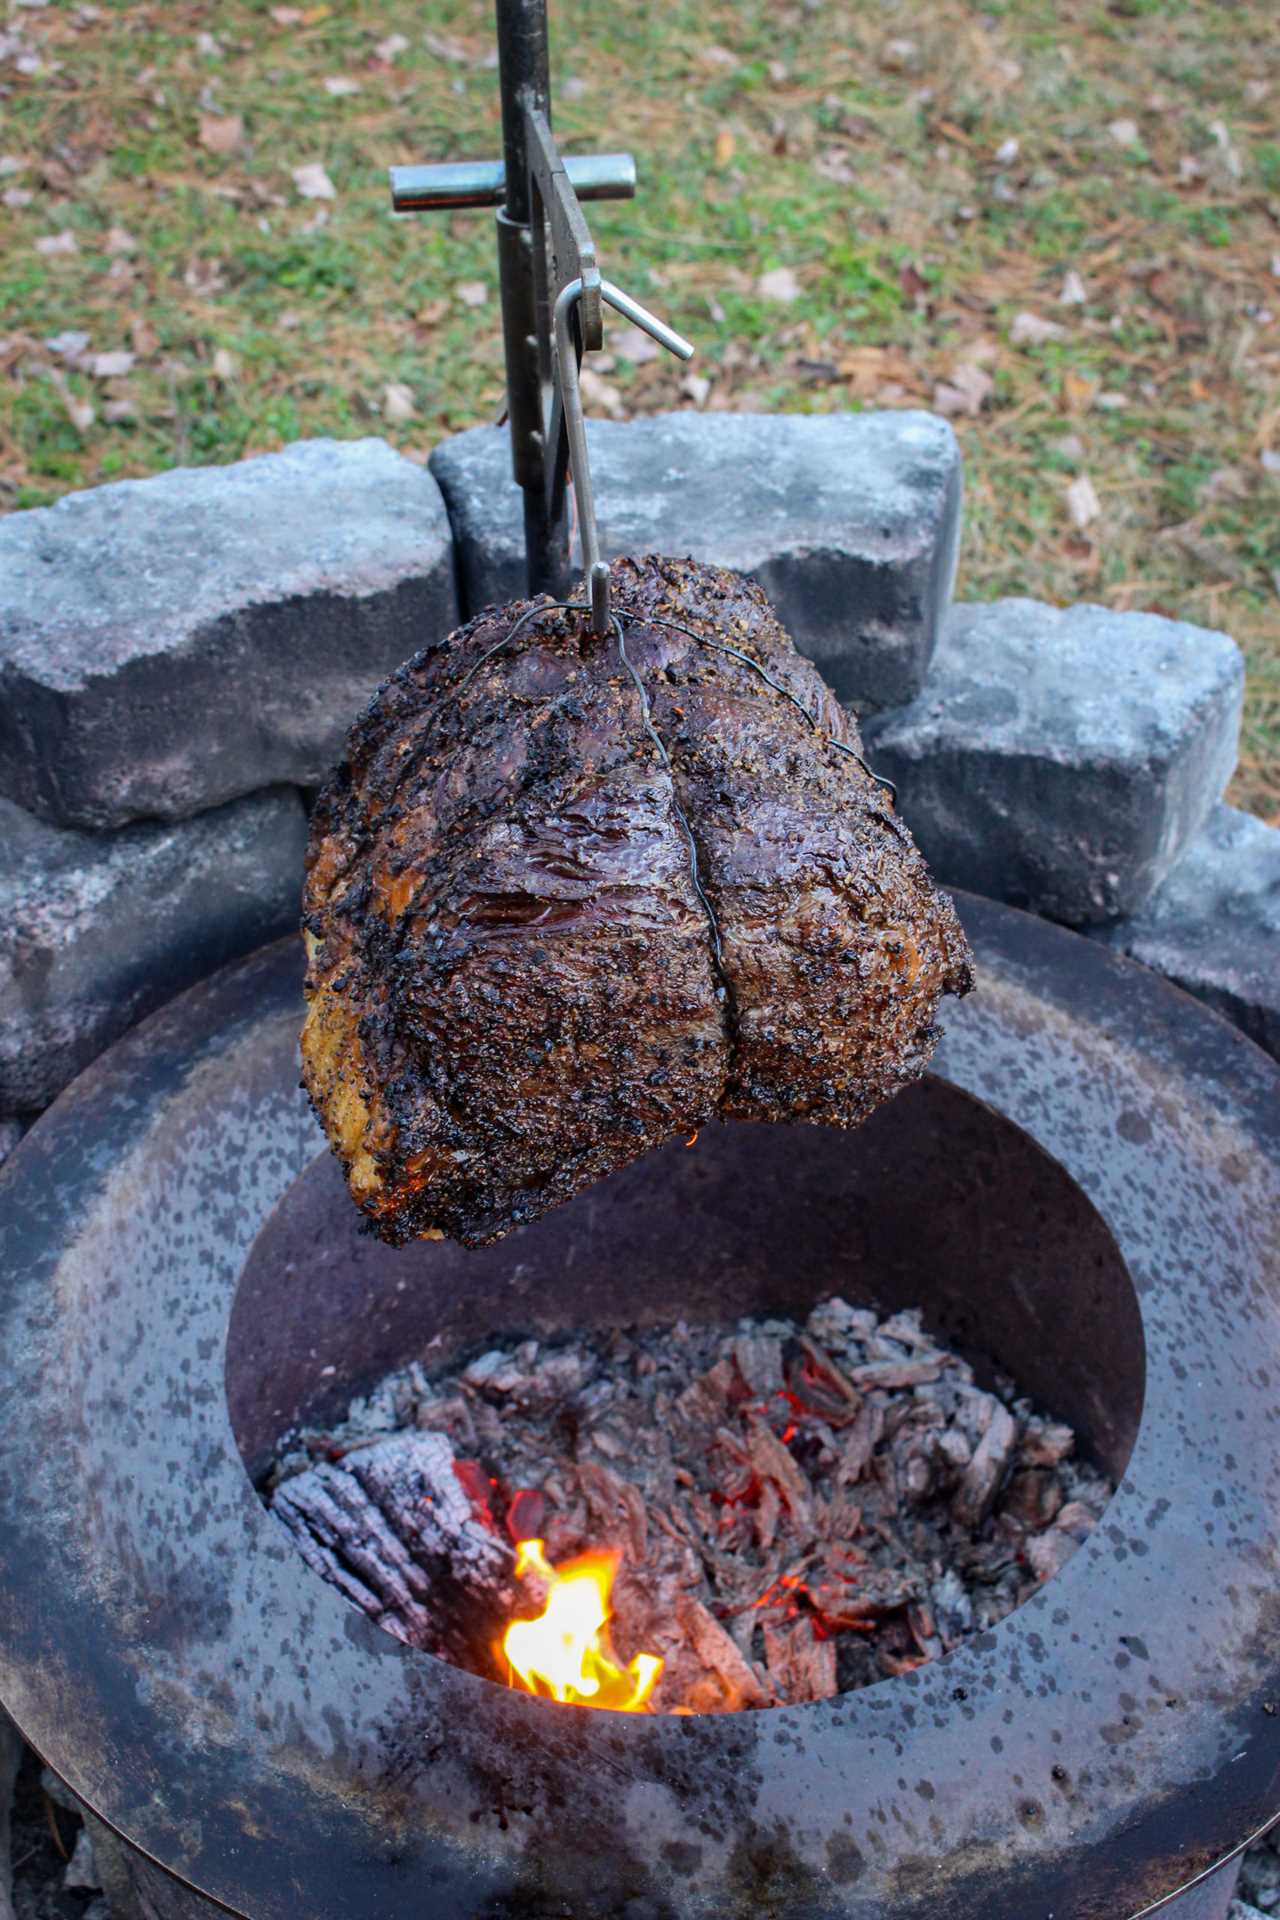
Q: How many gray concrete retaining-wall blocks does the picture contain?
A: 5